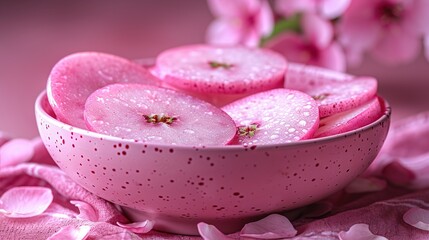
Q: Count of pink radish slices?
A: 6